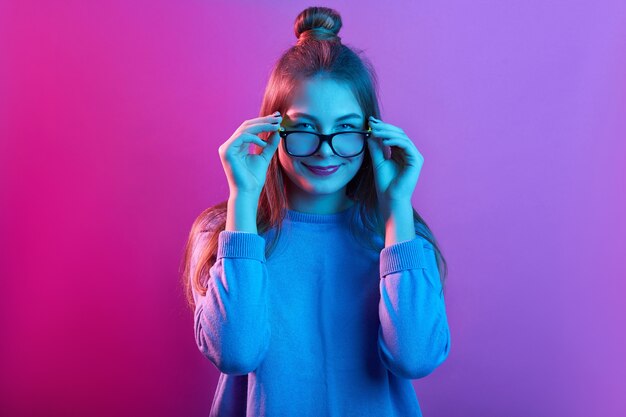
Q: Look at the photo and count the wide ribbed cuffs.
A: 2